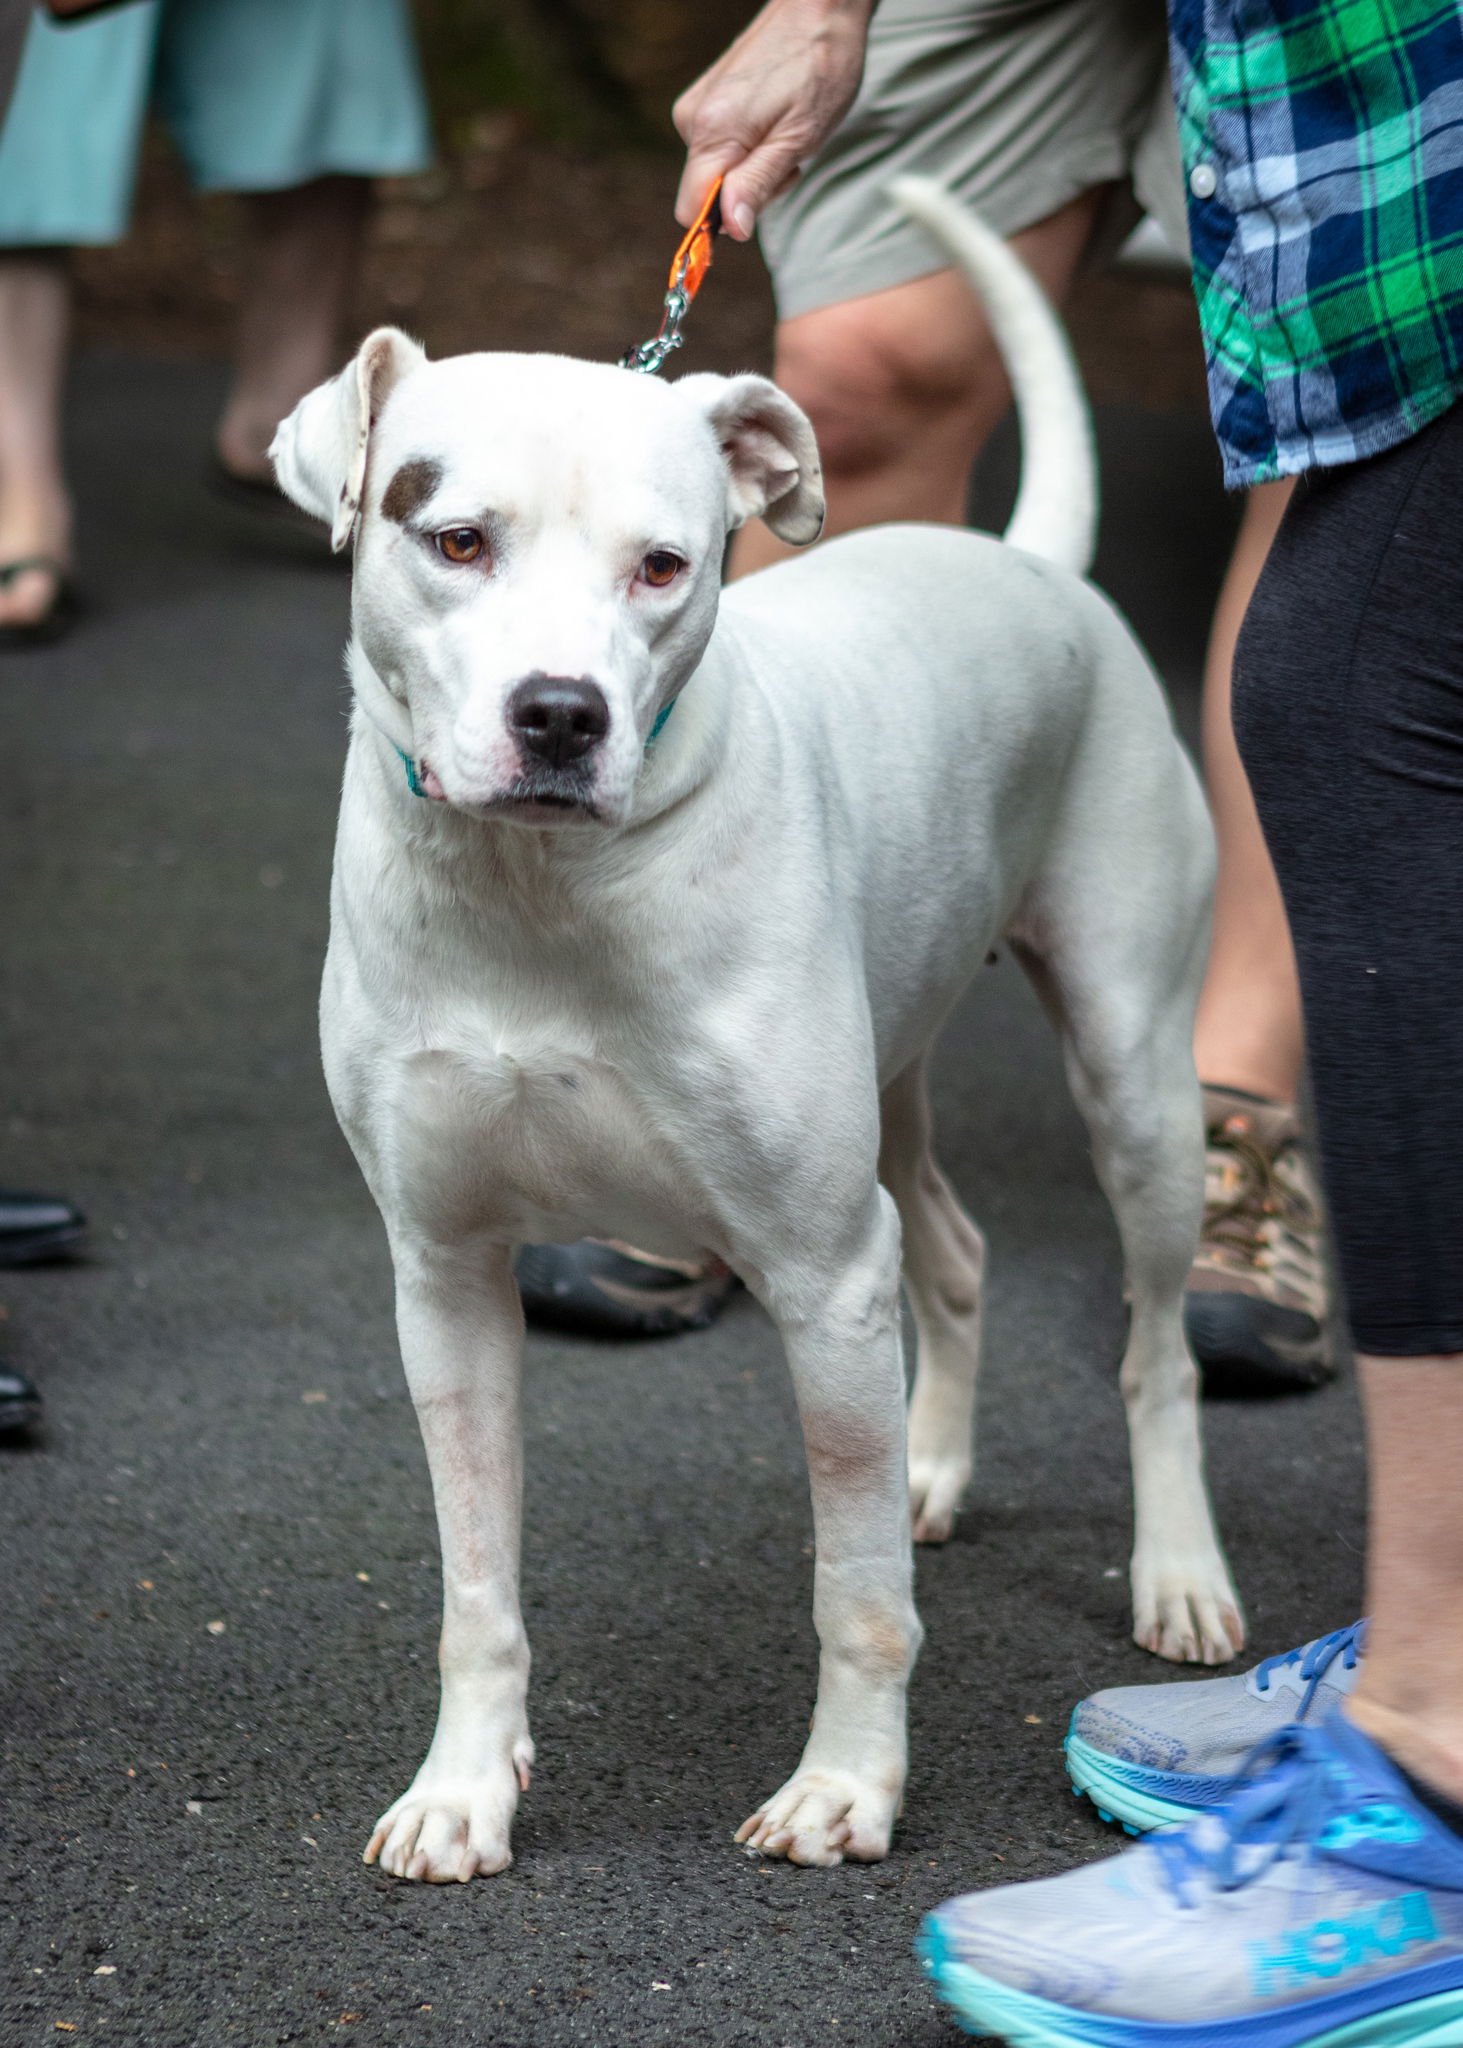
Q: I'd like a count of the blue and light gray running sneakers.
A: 2